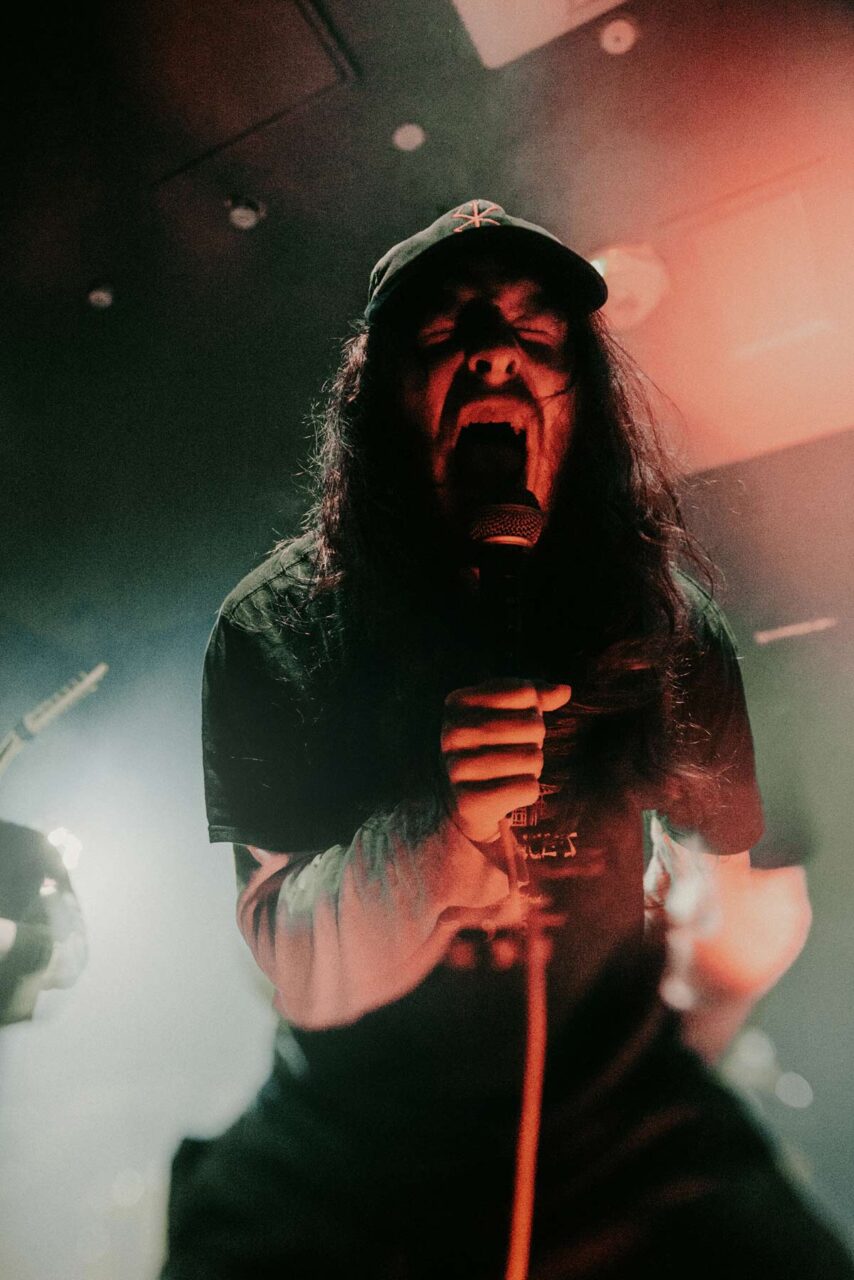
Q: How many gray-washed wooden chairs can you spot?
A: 0